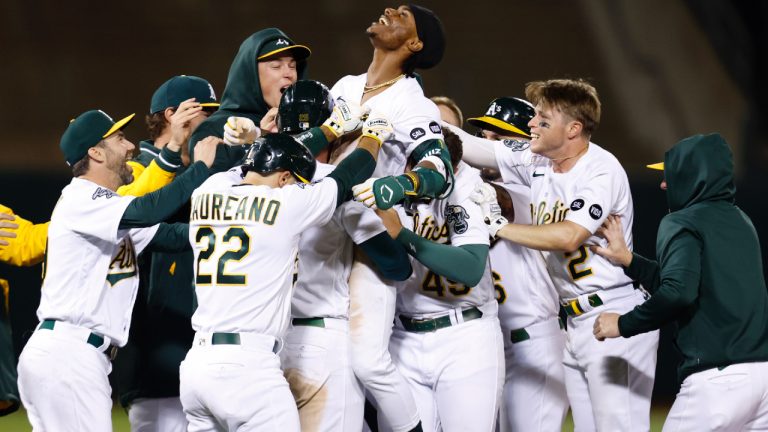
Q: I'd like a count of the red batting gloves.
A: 0